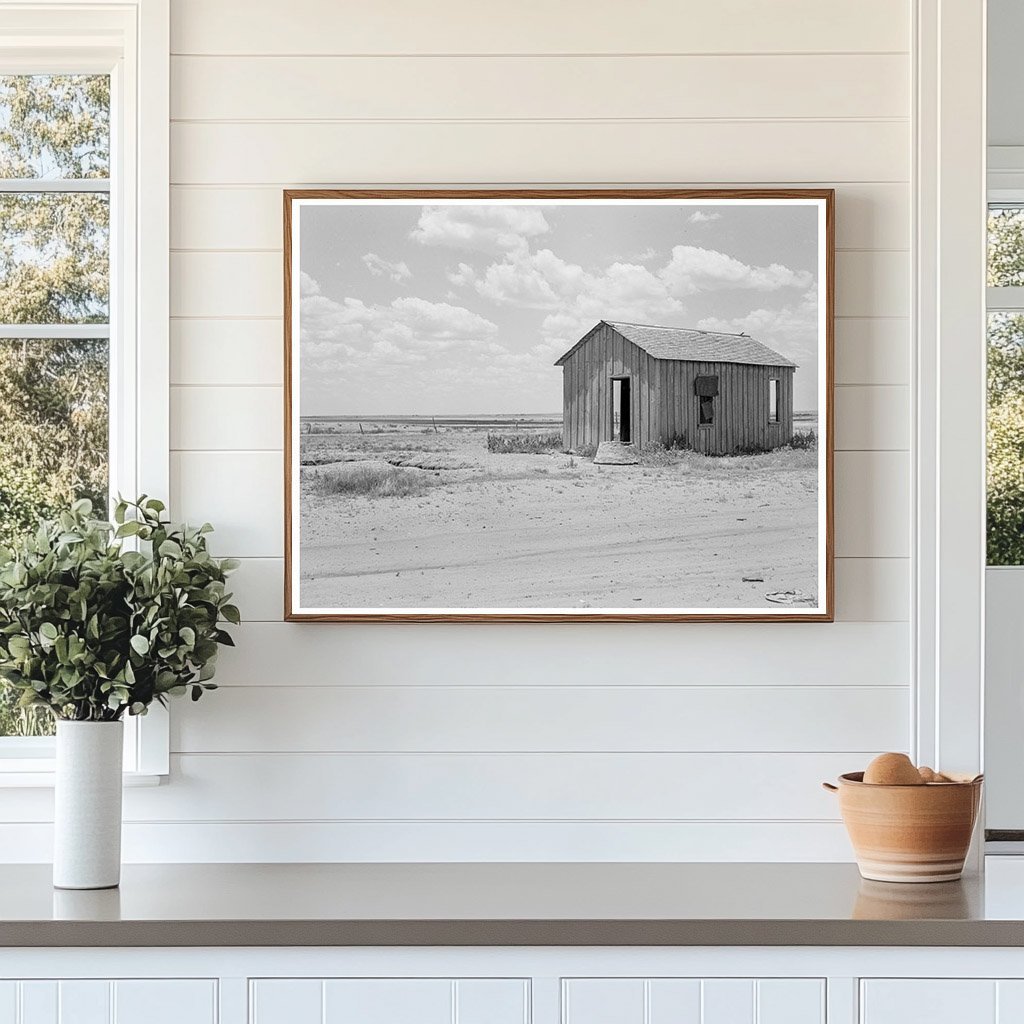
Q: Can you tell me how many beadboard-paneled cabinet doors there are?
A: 4